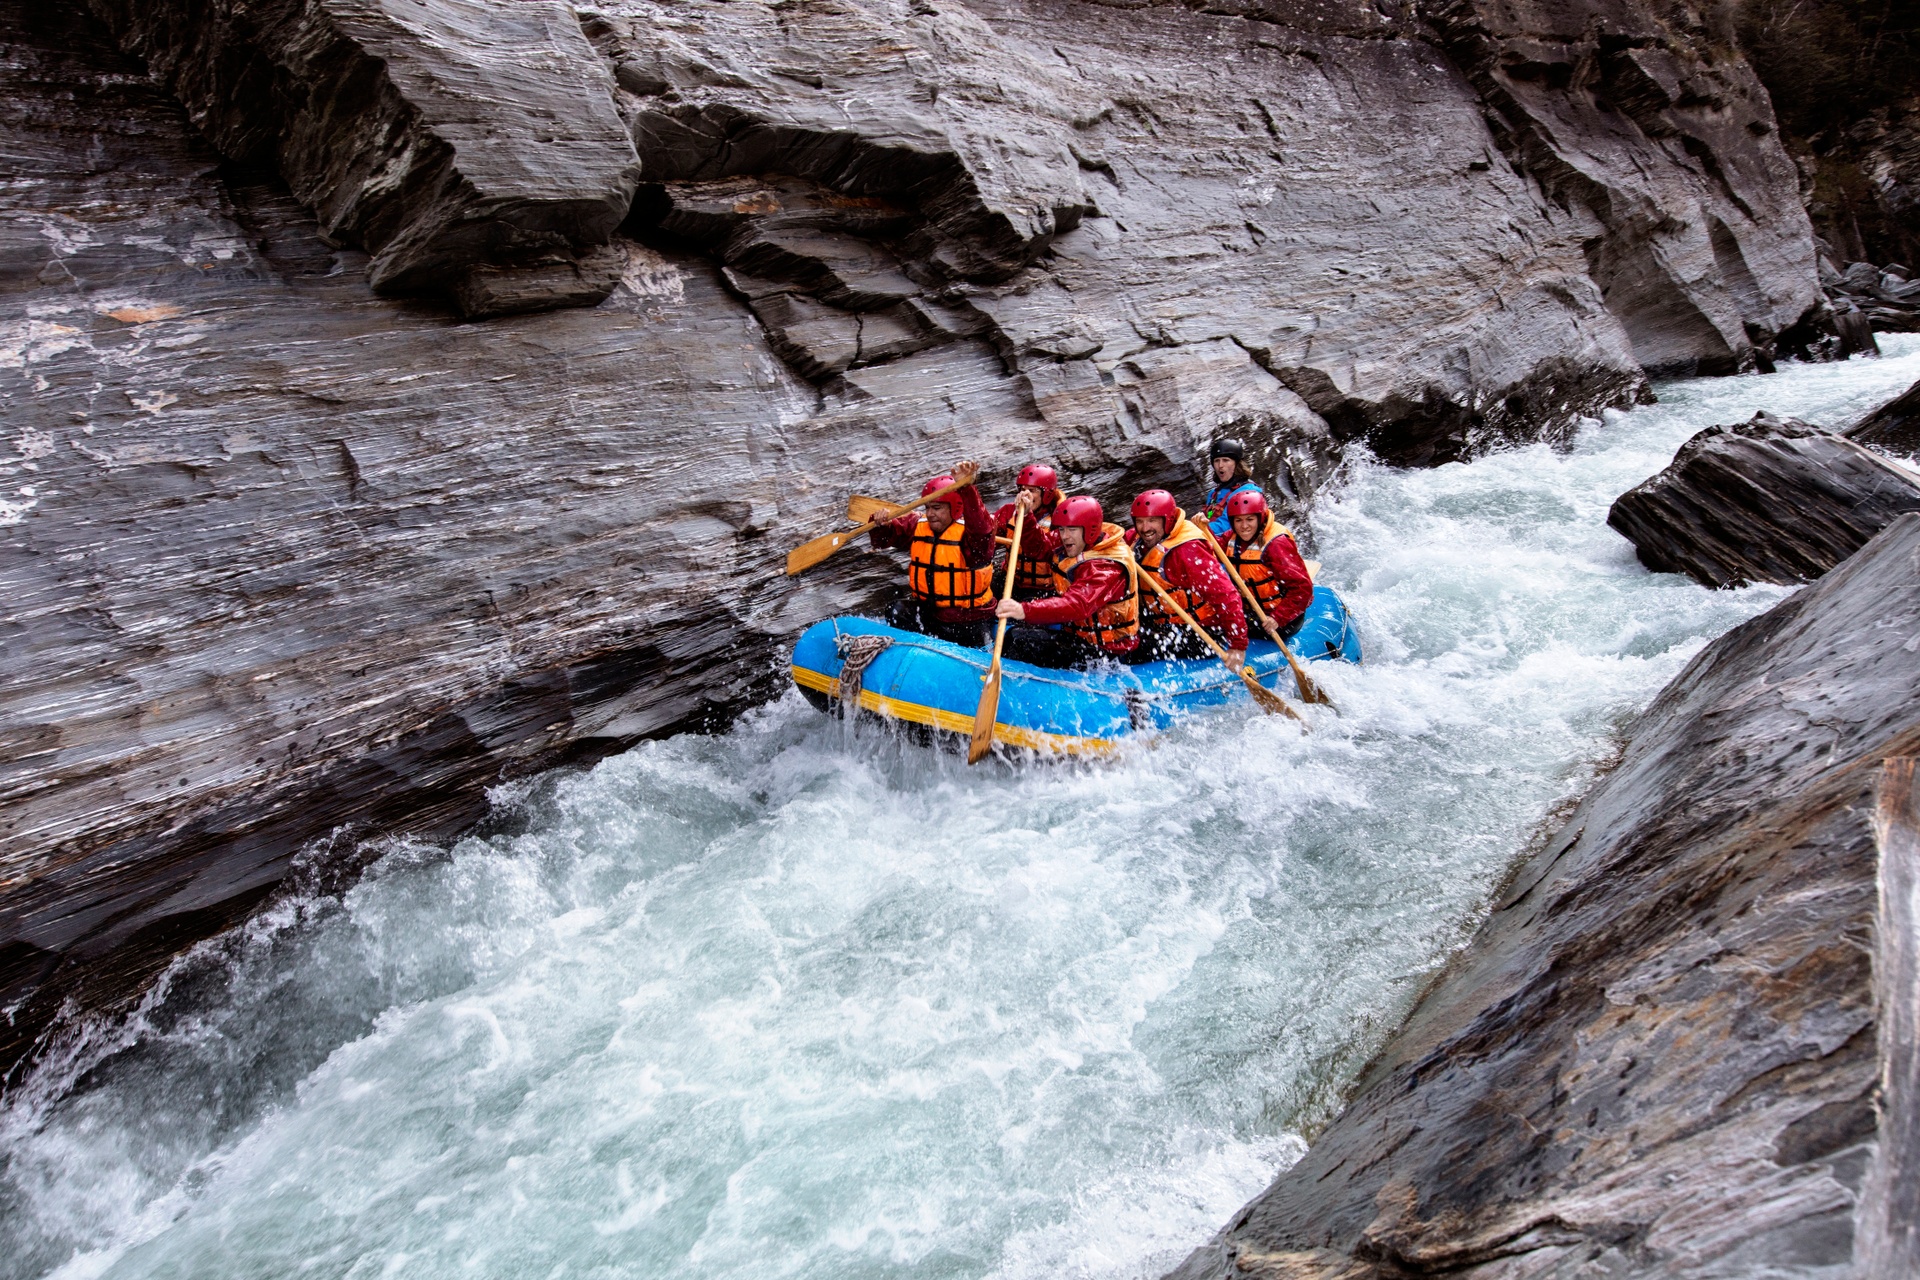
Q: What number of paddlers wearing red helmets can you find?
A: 5